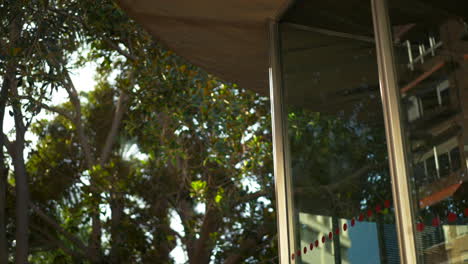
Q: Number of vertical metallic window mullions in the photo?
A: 2